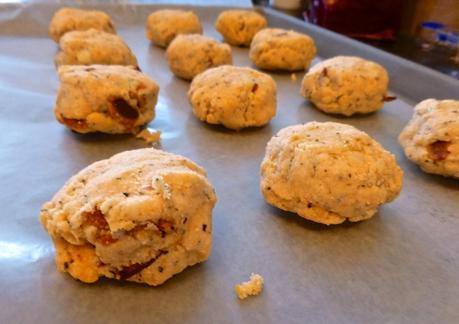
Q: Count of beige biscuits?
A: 12